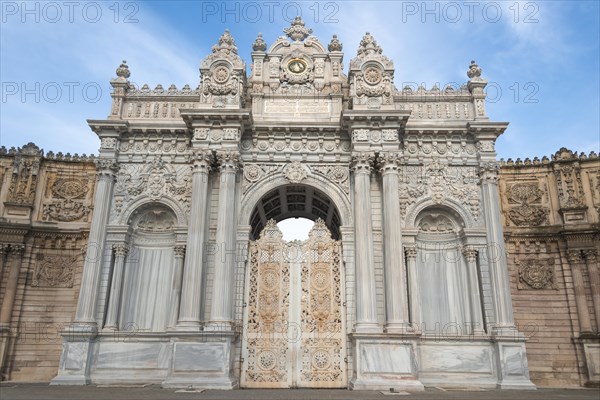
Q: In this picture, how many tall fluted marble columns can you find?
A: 6